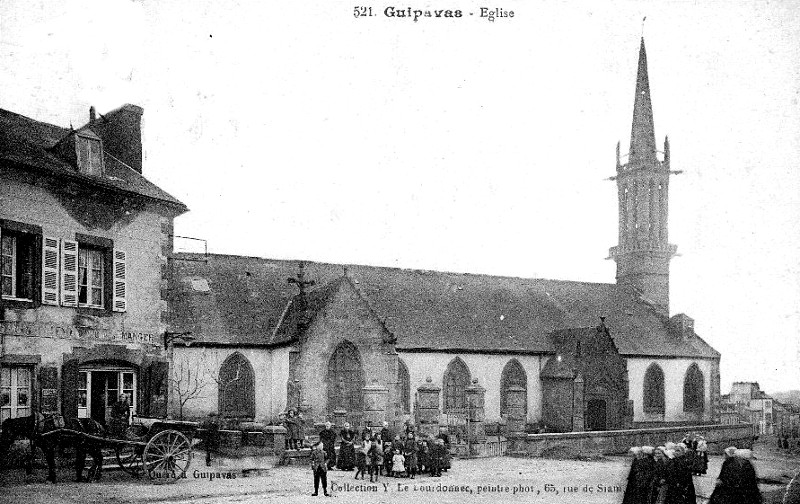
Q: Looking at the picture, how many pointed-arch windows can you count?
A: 7